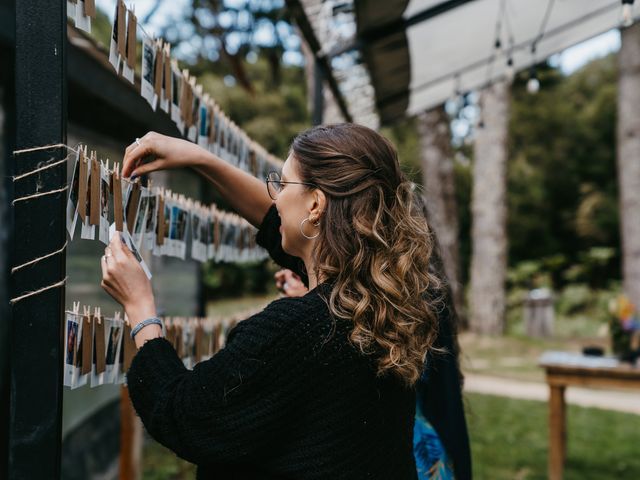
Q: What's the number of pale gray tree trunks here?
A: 3